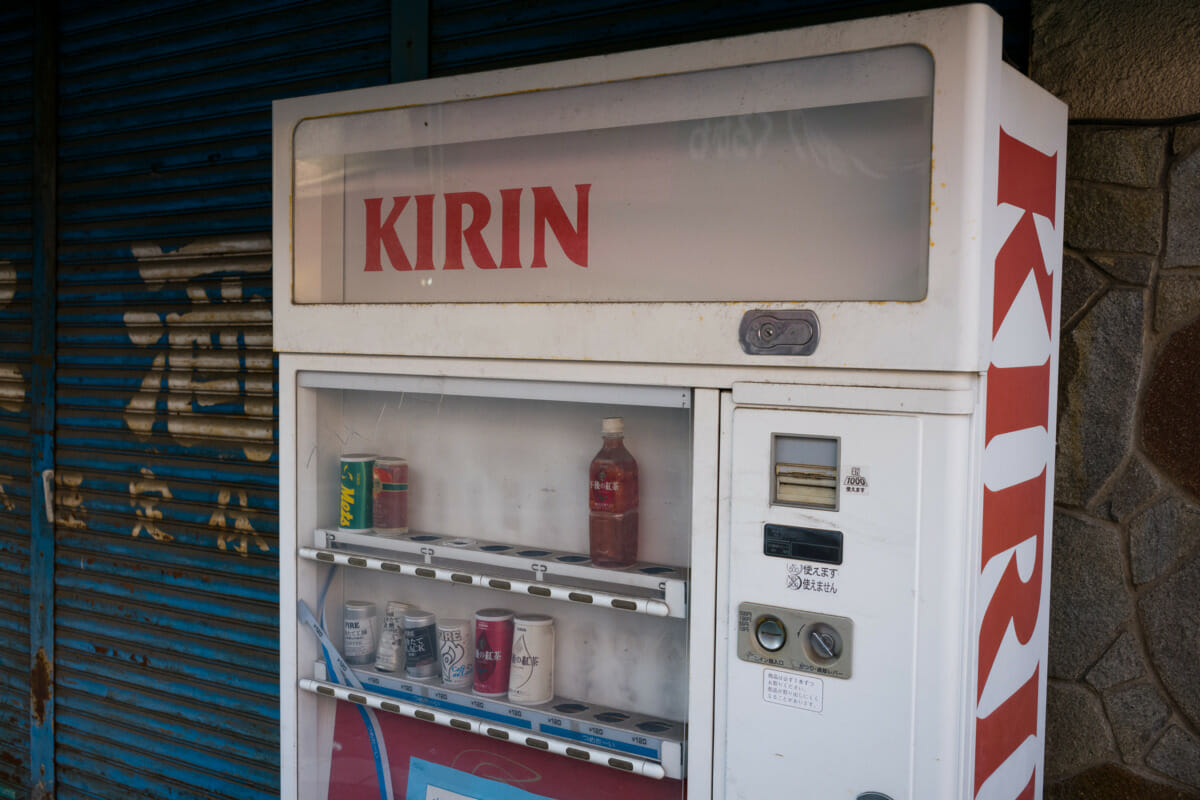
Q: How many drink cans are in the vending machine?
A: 8